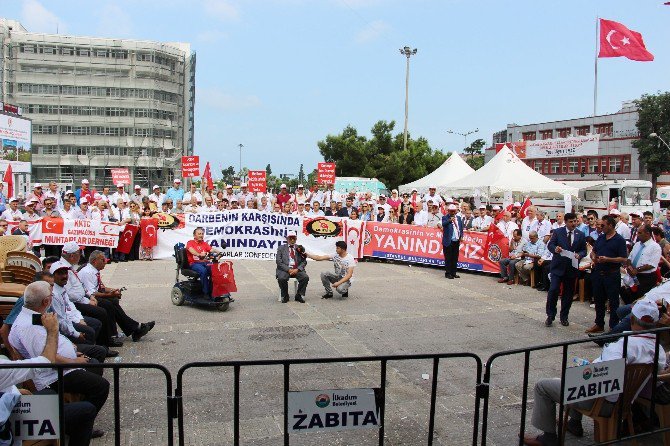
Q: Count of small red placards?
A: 4